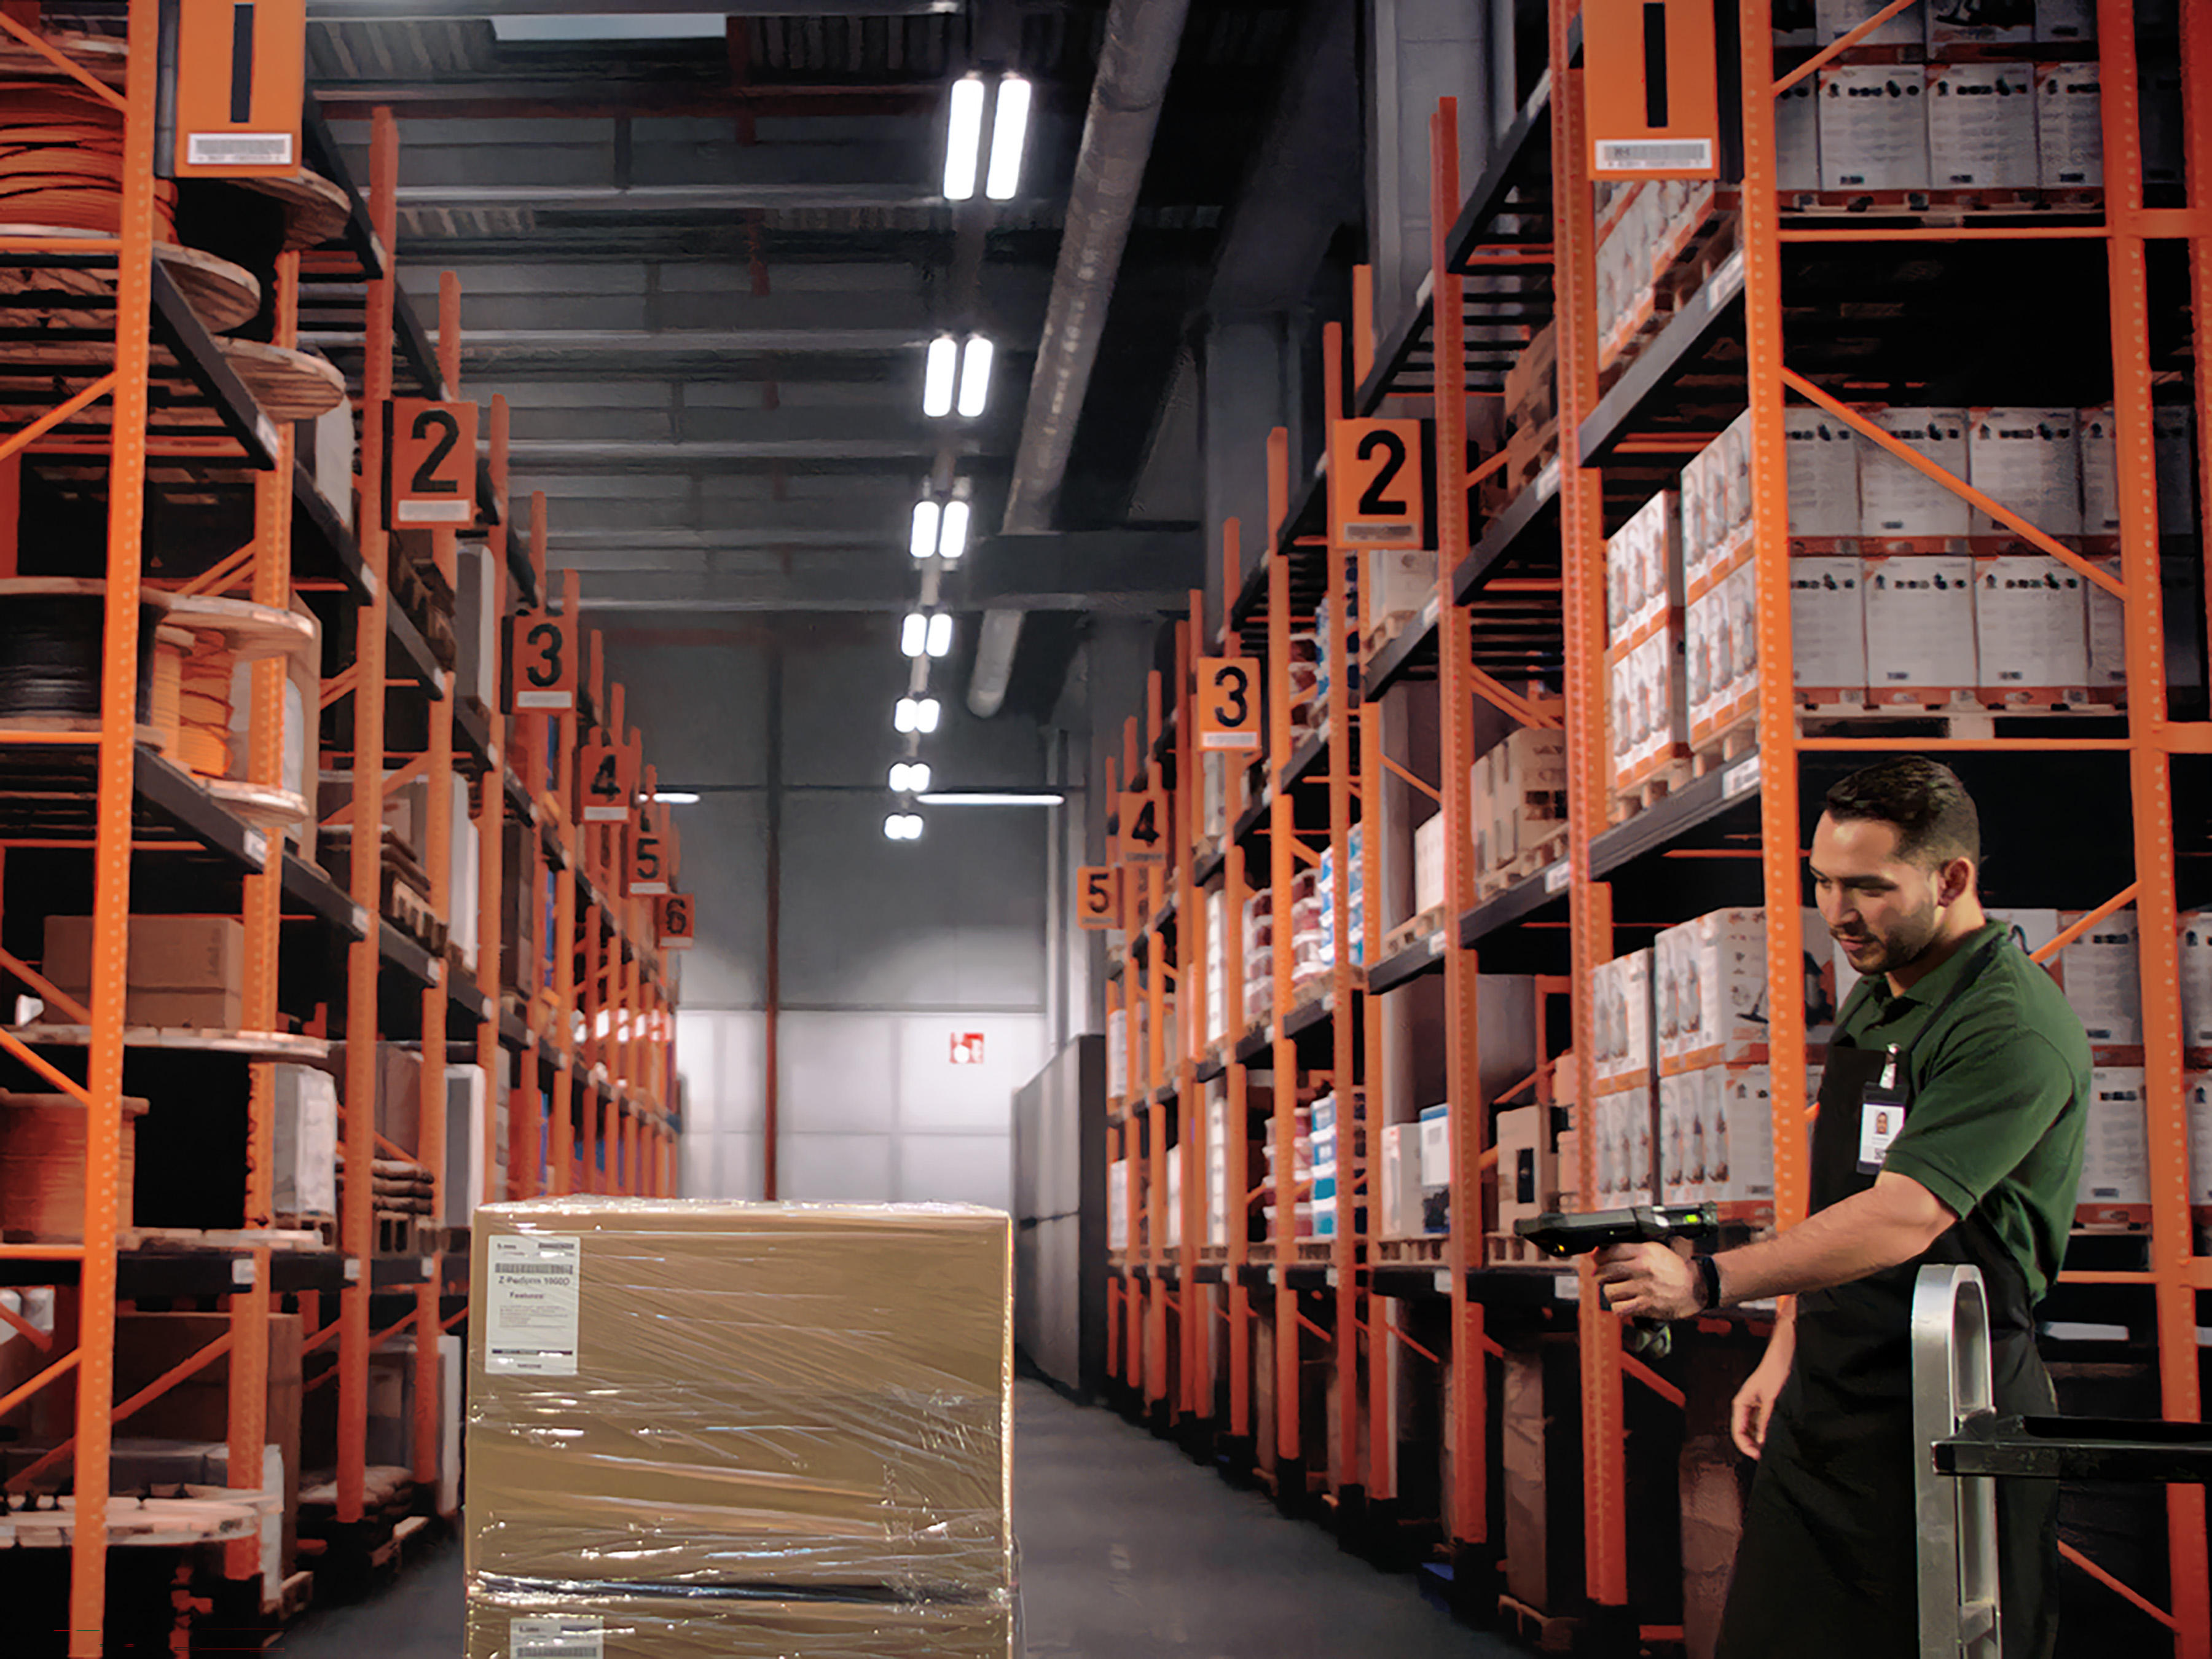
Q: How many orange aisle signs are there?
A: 11